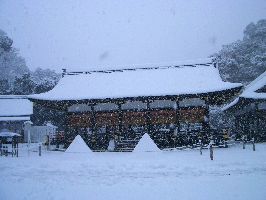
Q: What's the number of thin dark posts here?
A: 5